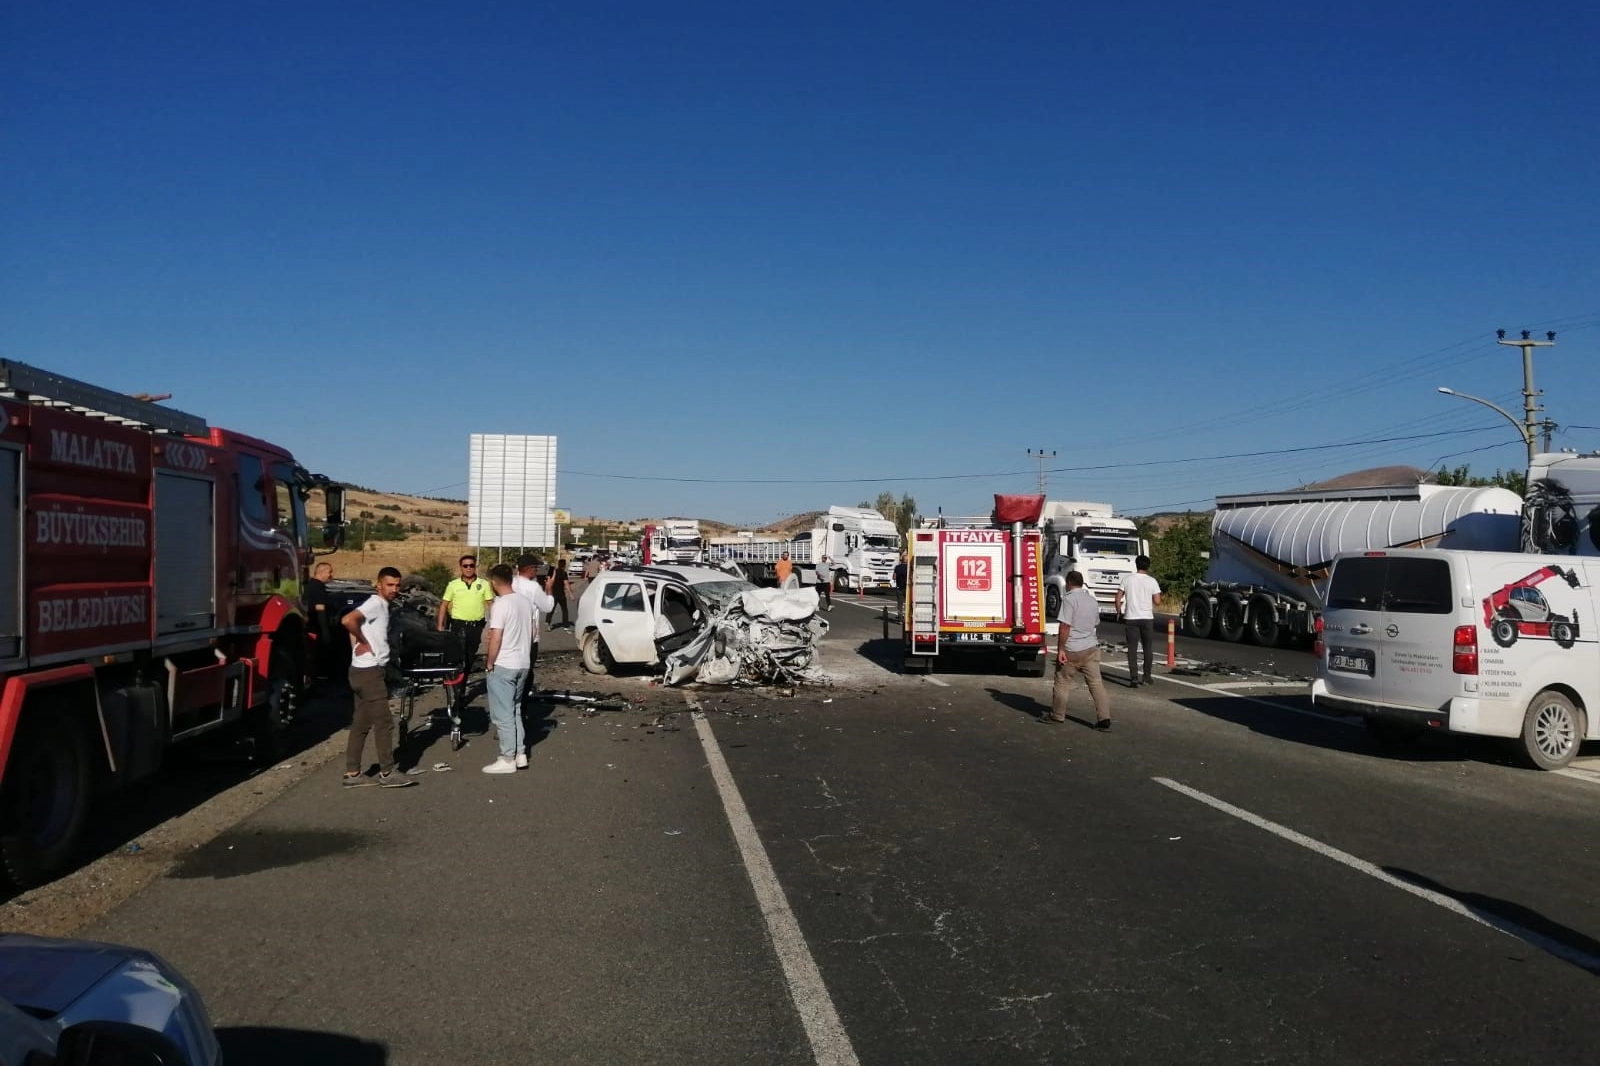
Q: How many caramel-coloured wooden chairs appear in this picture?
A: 0